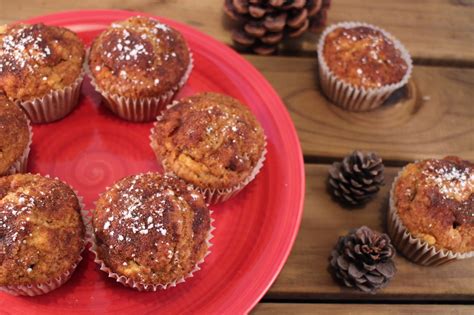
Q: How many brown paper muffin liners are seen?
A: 8